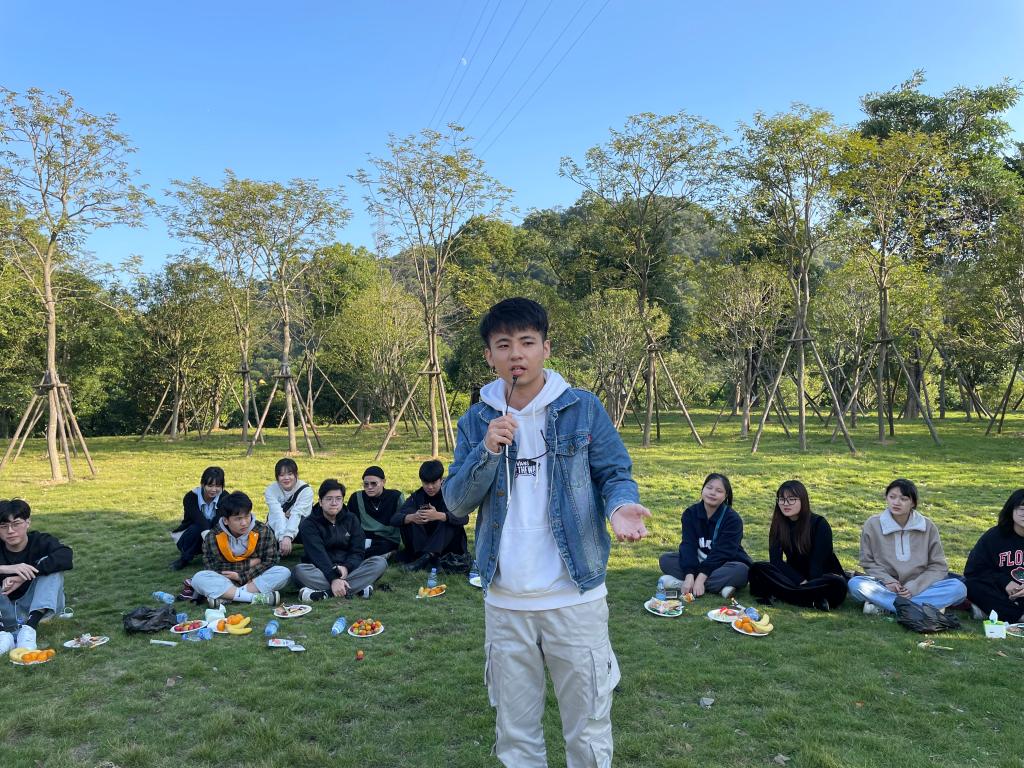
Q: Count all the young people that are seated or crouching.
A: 11